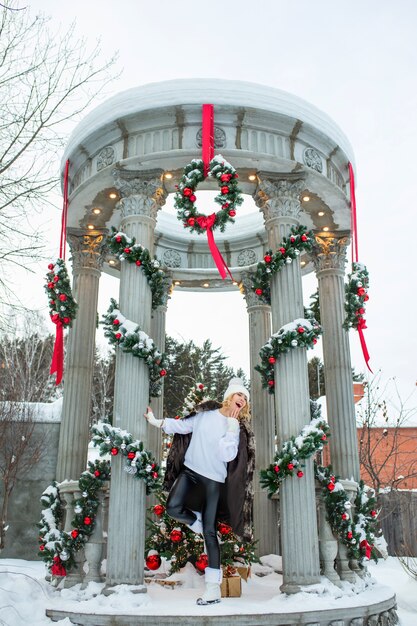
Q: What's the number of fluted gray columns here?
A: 6